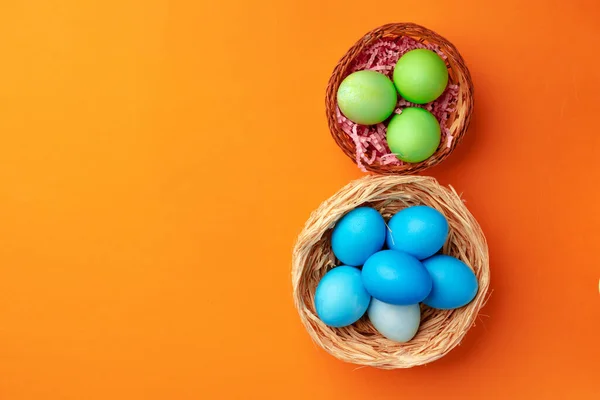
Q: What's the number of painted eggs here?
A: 9